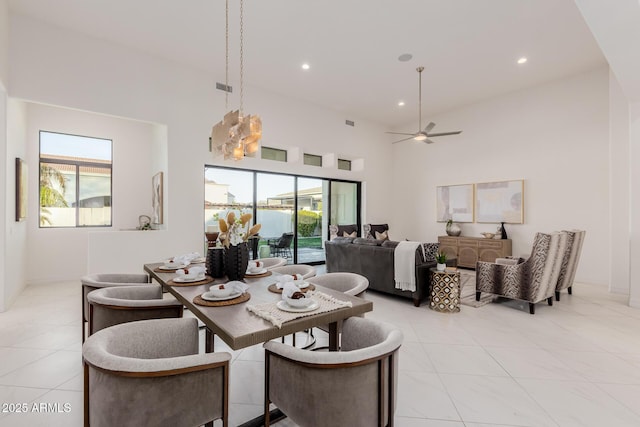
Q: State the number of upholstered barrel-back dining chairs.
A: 7